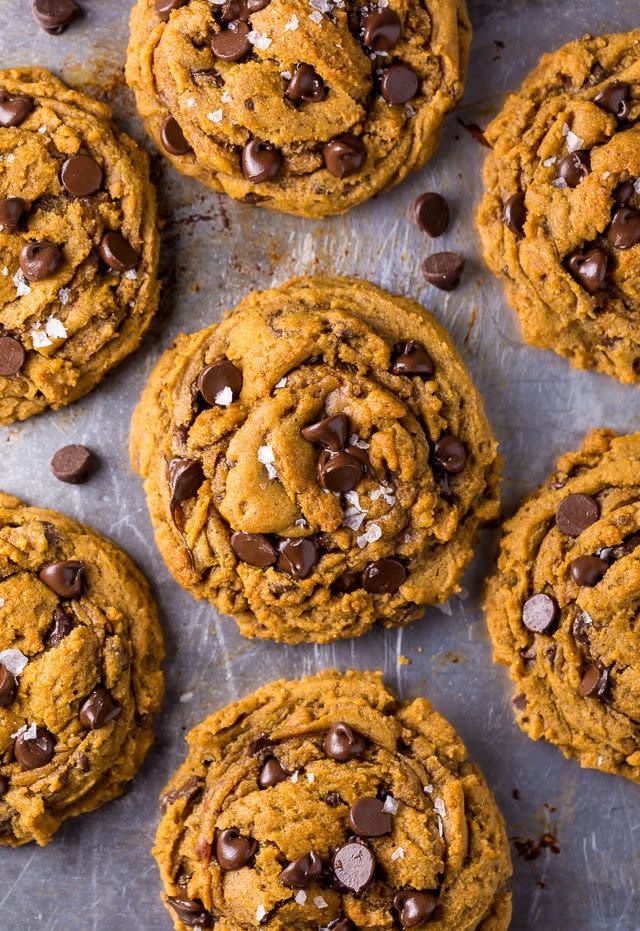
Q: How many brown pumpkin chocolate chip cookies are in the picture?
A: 7